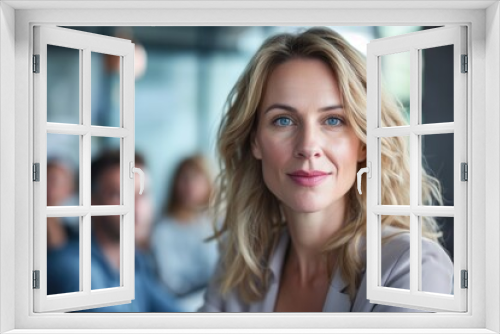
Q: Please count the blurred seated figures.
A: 3